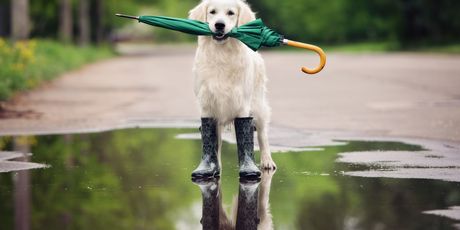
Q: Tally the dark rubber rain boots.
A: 2